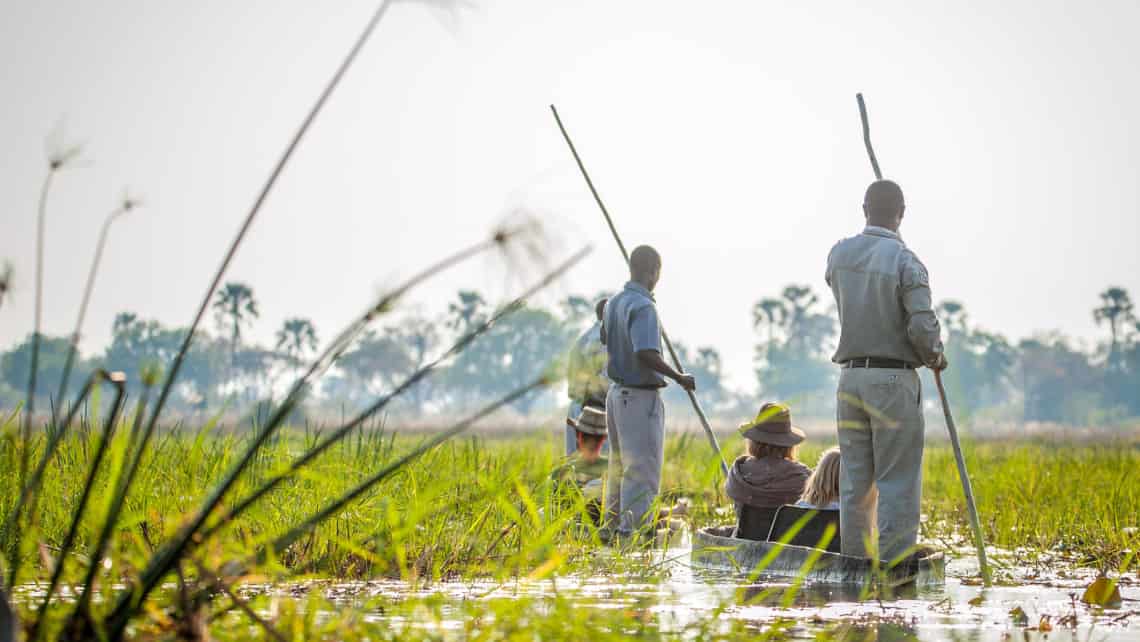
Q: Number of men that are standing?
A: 3